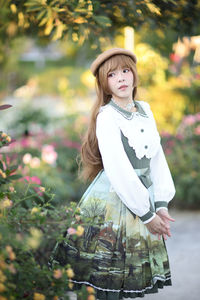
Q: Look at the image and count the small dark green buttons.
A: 2